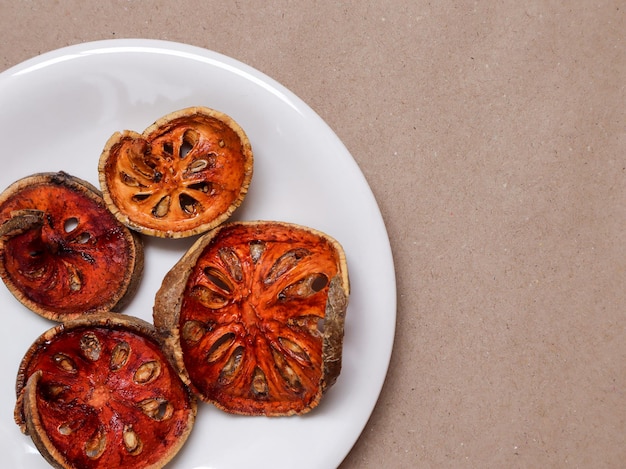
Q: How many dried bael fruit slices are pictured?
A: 4